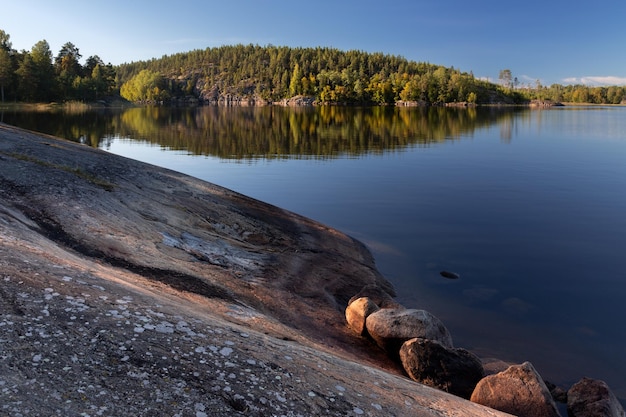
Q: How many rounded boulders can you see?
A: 5